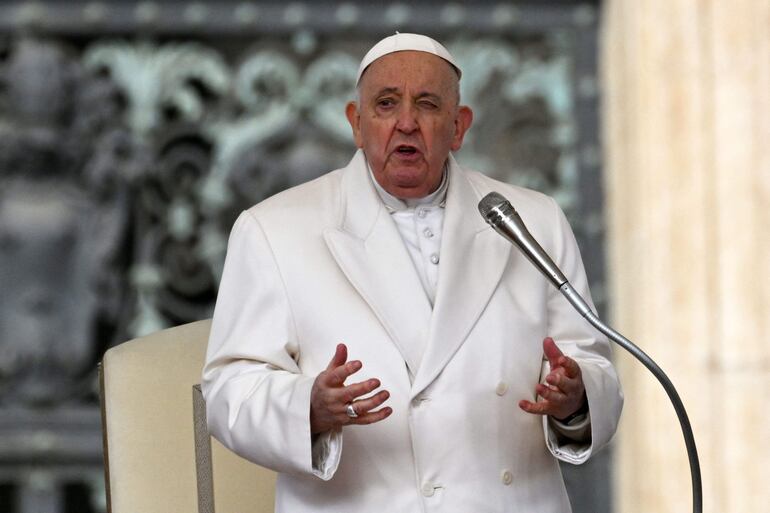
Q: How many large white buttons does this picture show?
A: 3